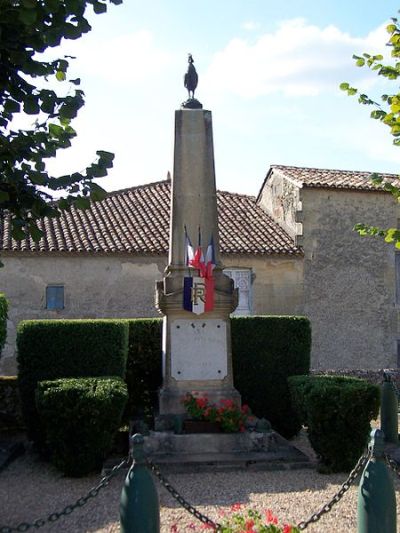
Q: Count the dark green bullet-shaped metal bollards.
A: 3